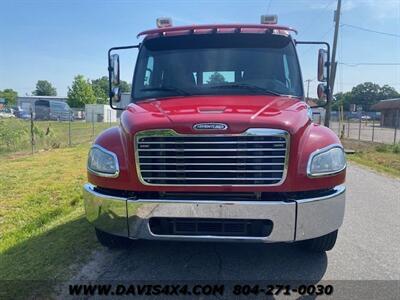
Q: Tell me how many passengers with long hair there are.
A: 0